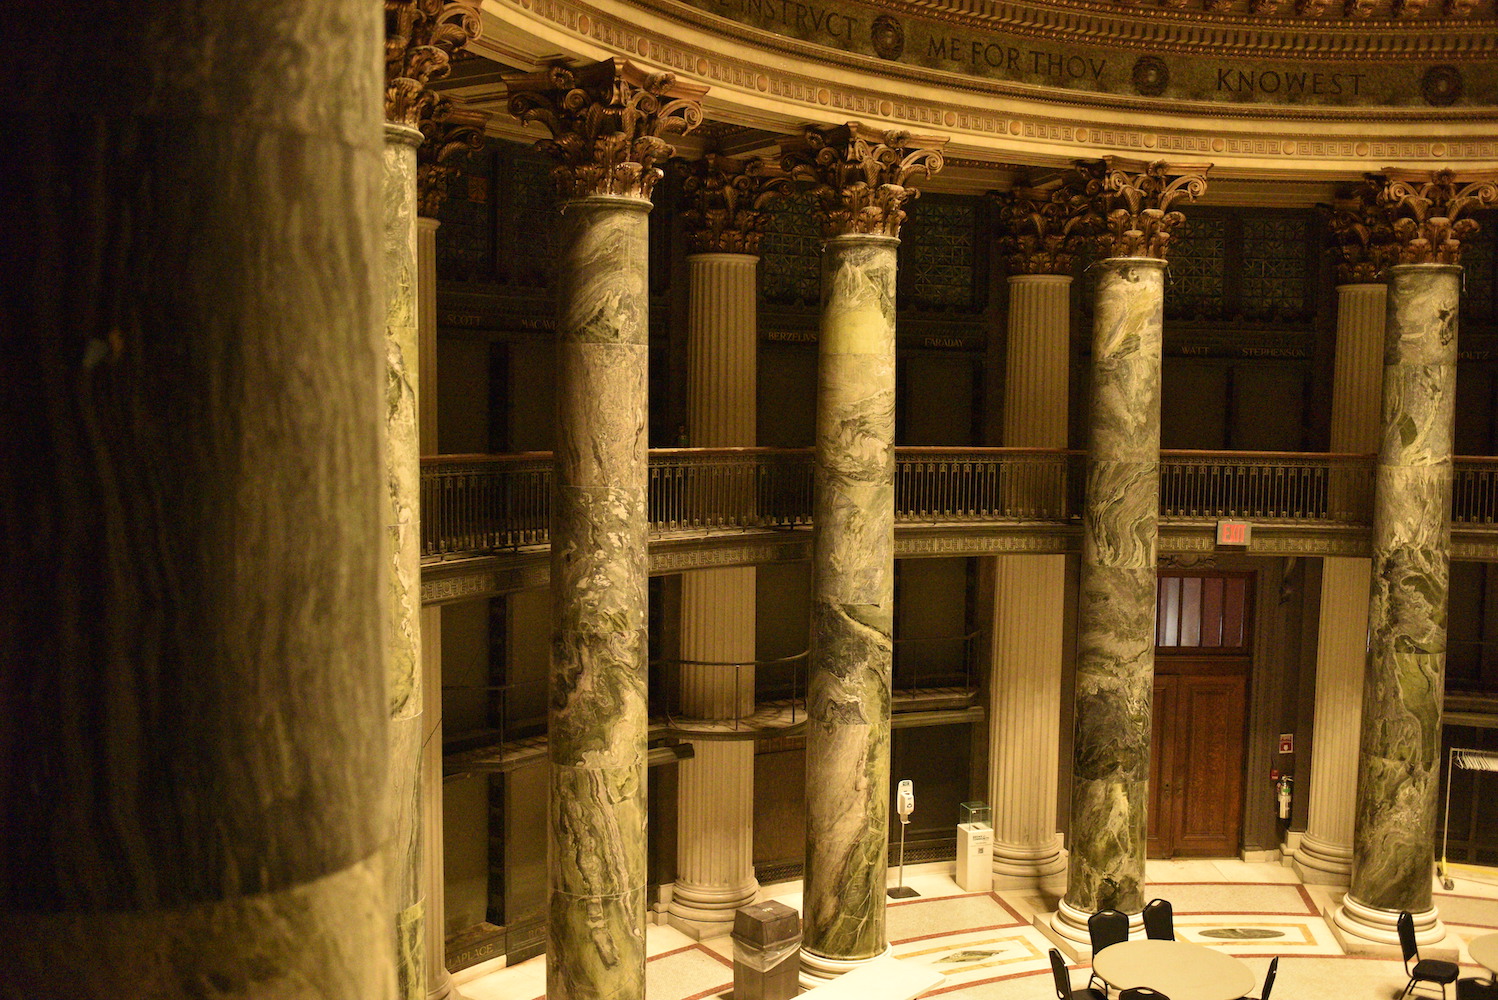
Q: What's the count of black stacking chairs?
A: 7